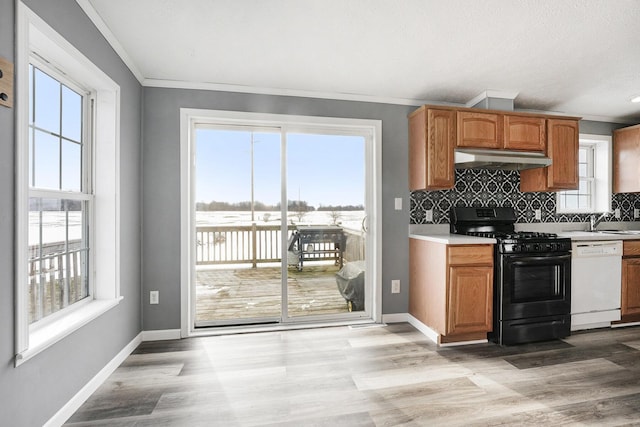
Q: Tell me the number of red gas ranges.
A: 0